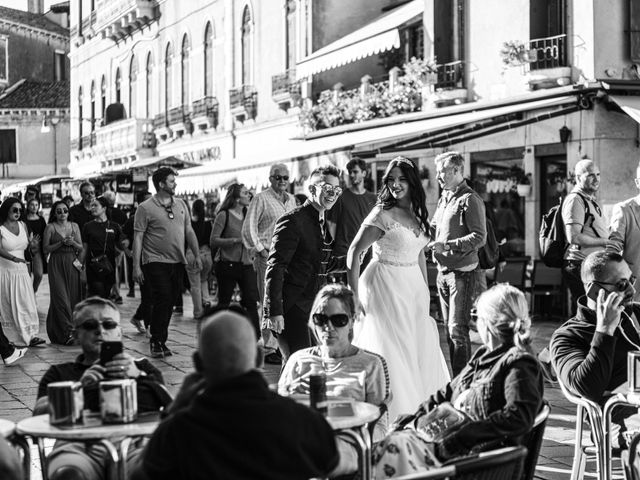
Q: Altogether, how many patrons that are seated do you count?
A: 5